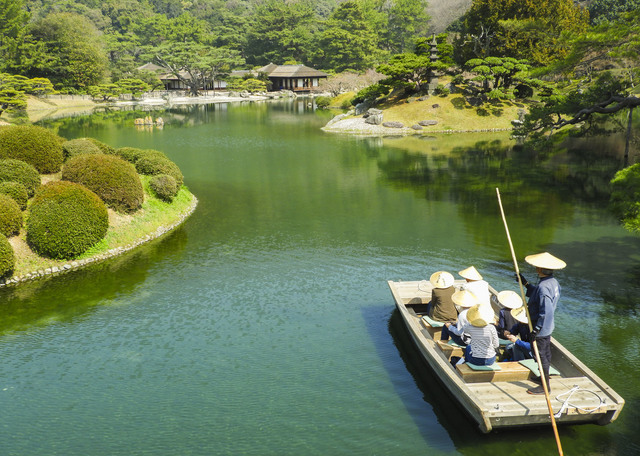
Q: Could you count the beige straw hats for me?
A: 7